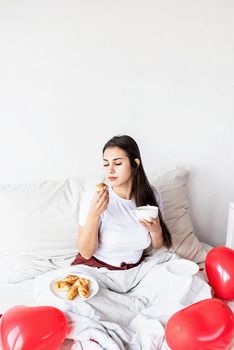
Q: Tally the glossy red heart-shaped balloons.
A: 3